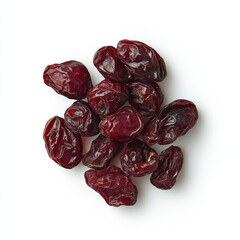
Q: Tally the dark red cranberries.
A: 14